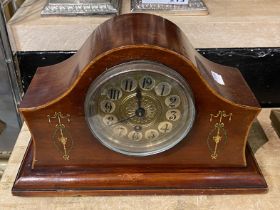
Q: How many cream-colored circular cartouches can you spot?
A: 12